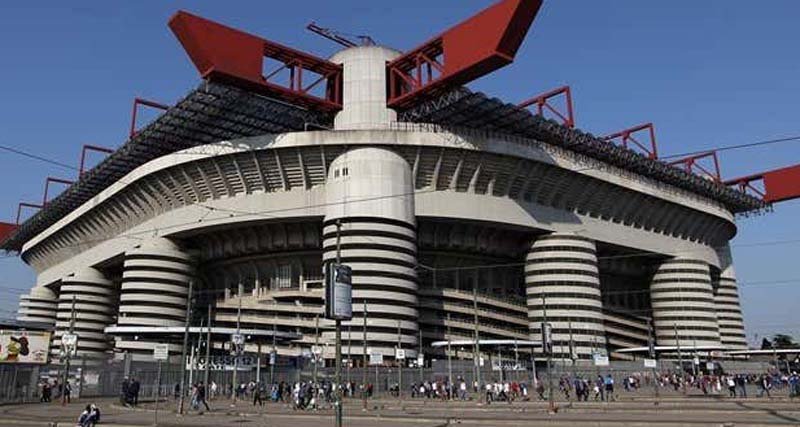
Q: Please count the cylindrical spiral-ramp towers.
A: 7